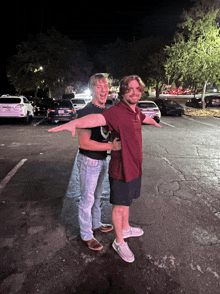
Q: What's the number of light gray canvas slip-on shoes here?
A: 2